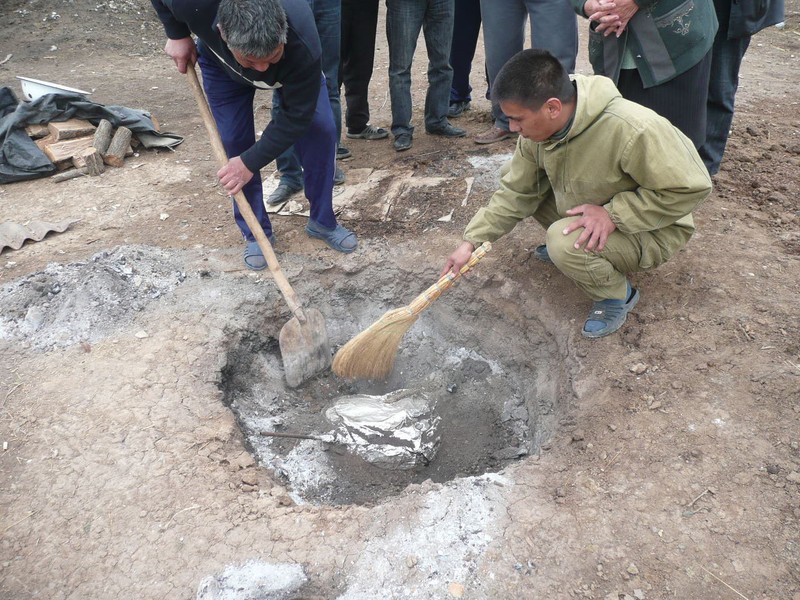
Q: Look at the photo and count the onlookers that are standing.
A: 7